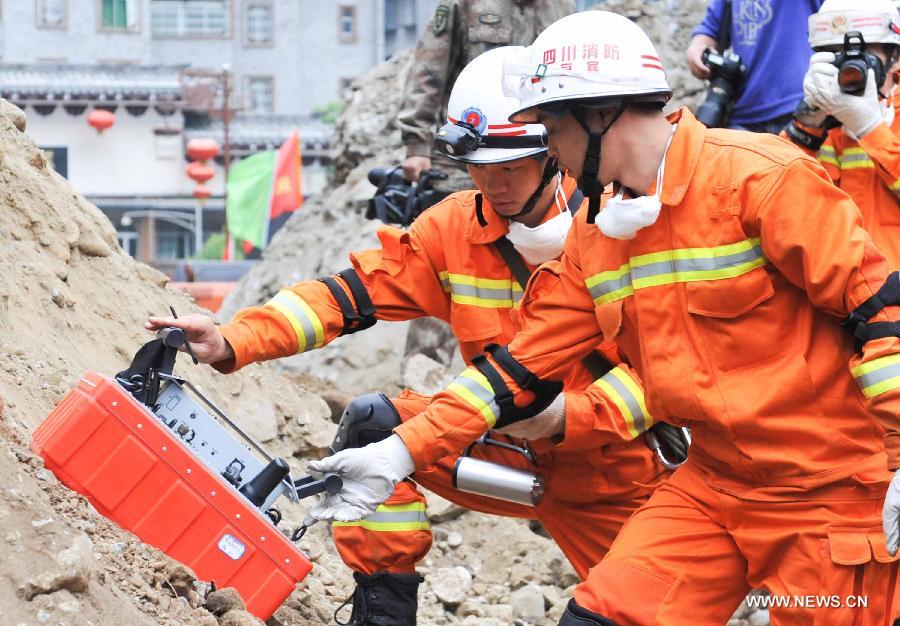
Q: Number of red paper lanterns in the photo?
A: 4